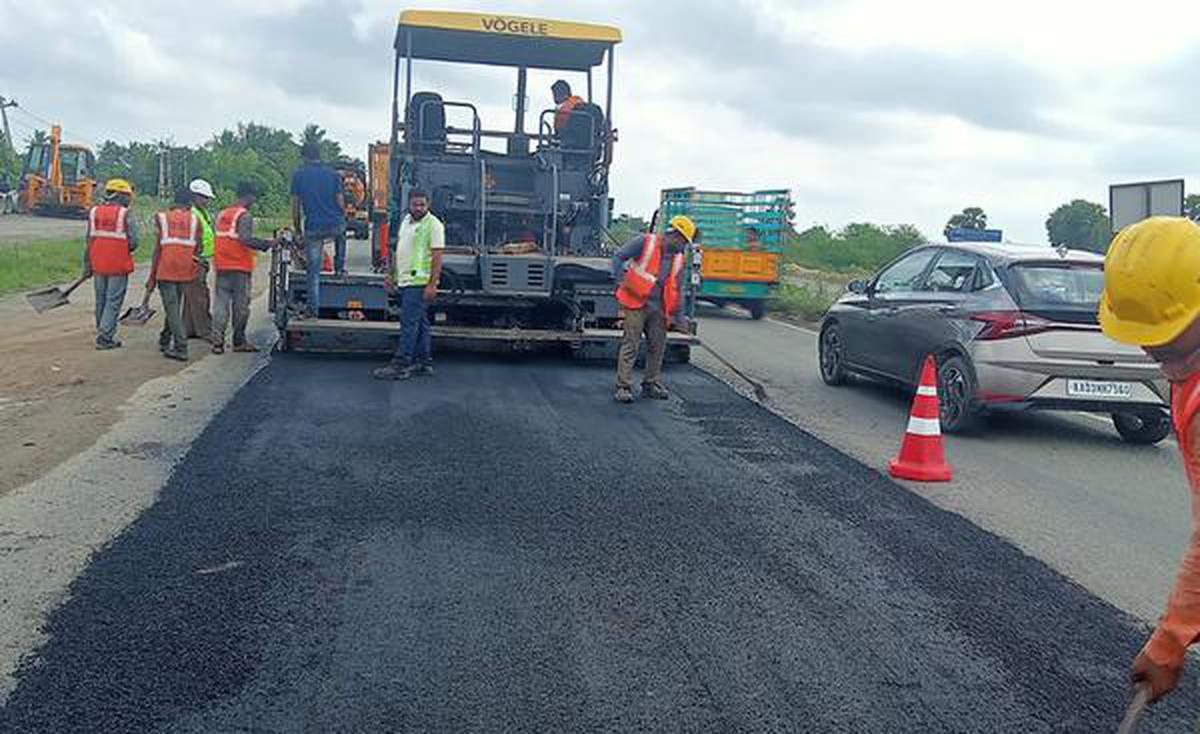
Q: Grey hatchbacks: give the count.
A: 1